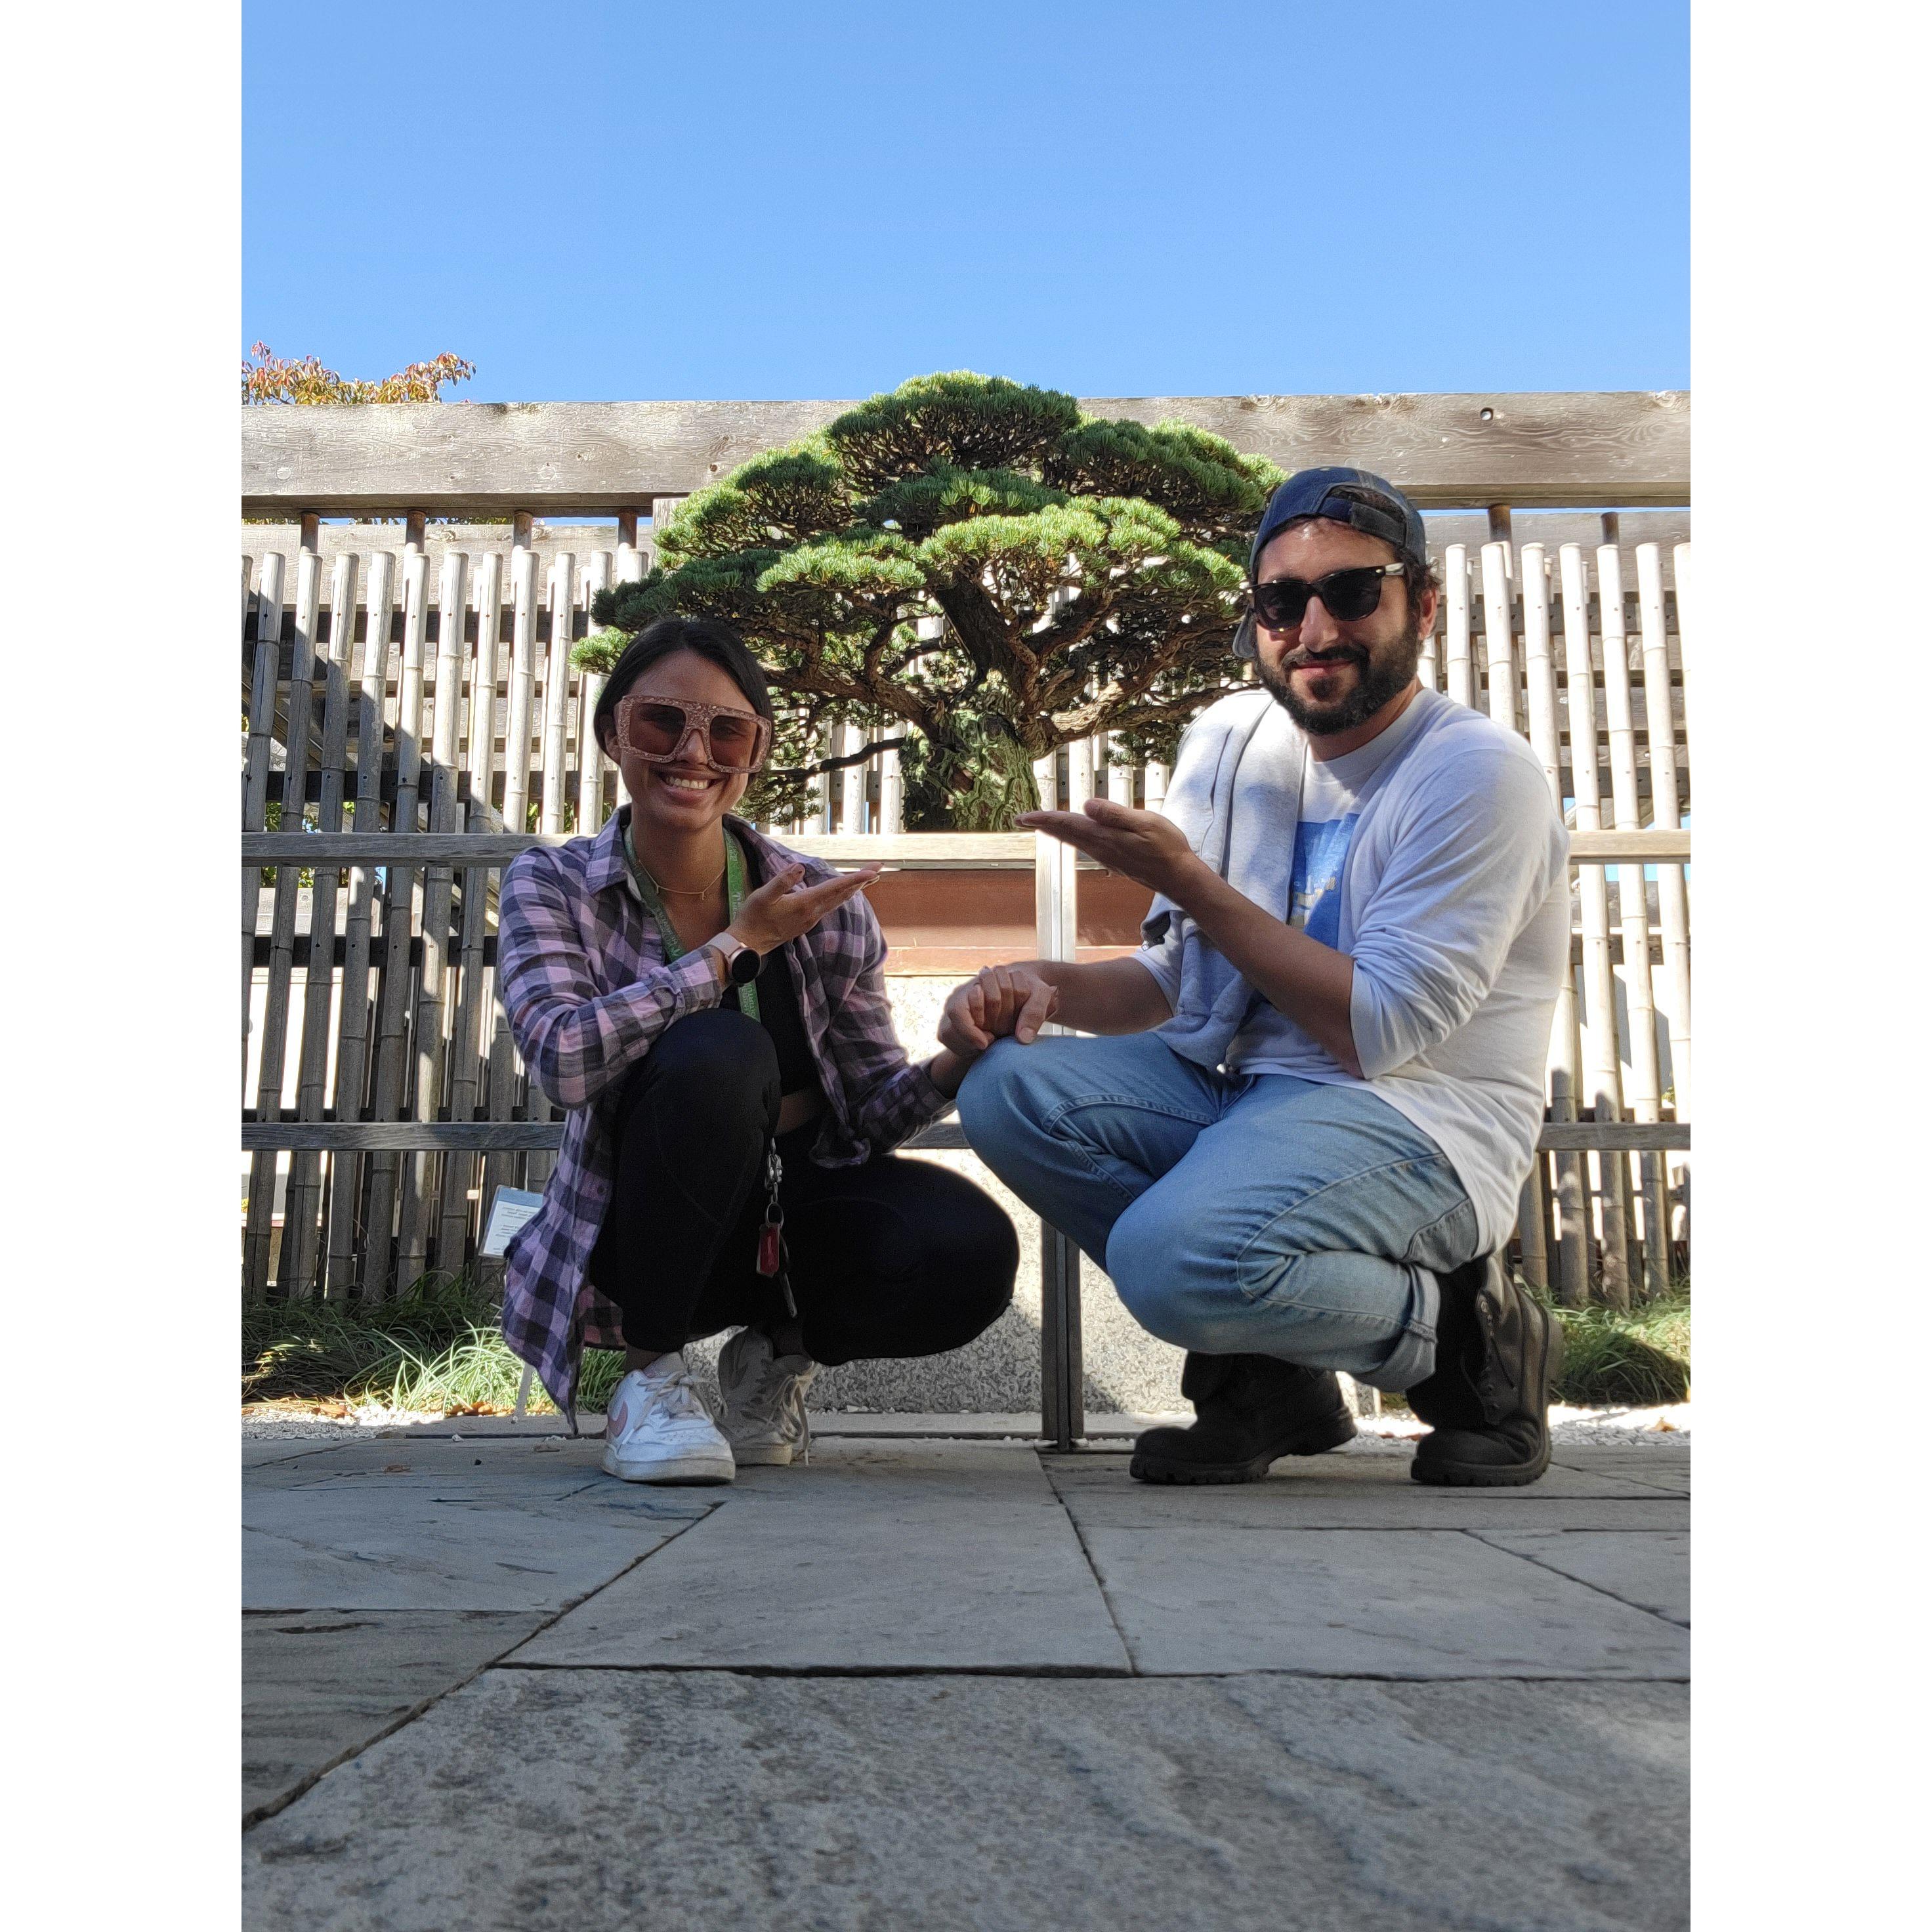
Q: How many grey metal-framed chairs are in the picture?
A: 0